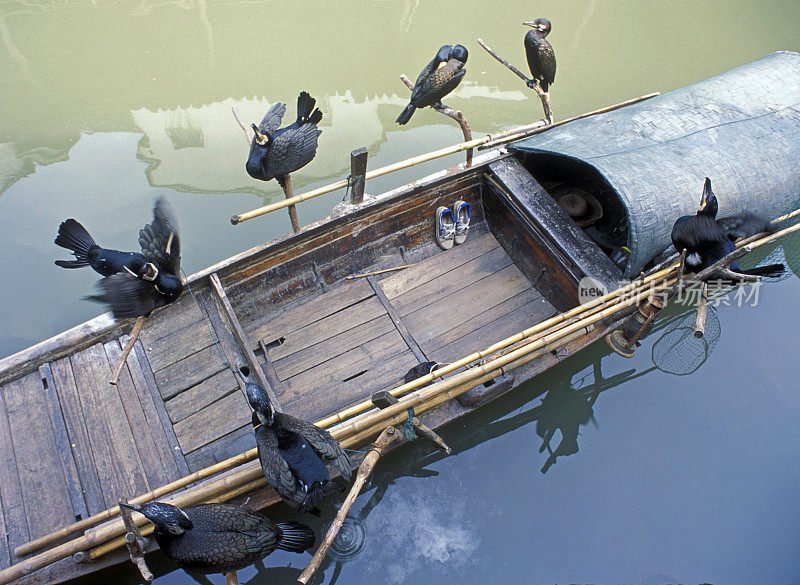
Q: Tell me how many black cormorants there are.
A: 7